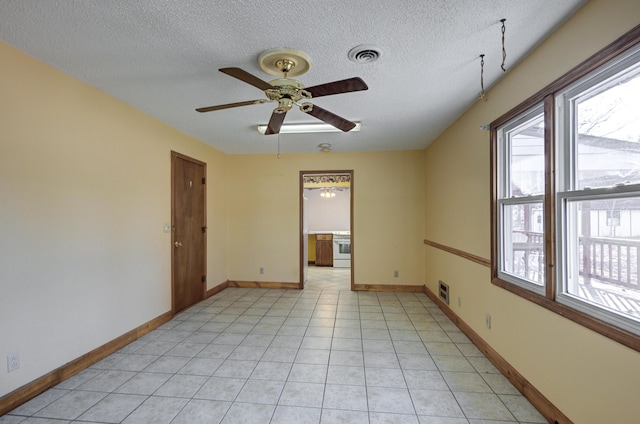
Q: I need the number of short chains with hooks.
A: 2